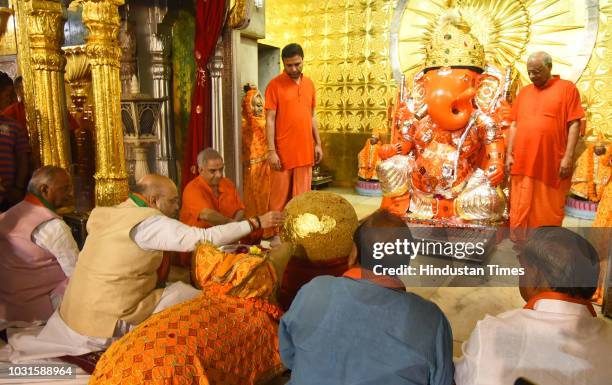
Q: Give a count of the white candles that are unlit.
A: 0